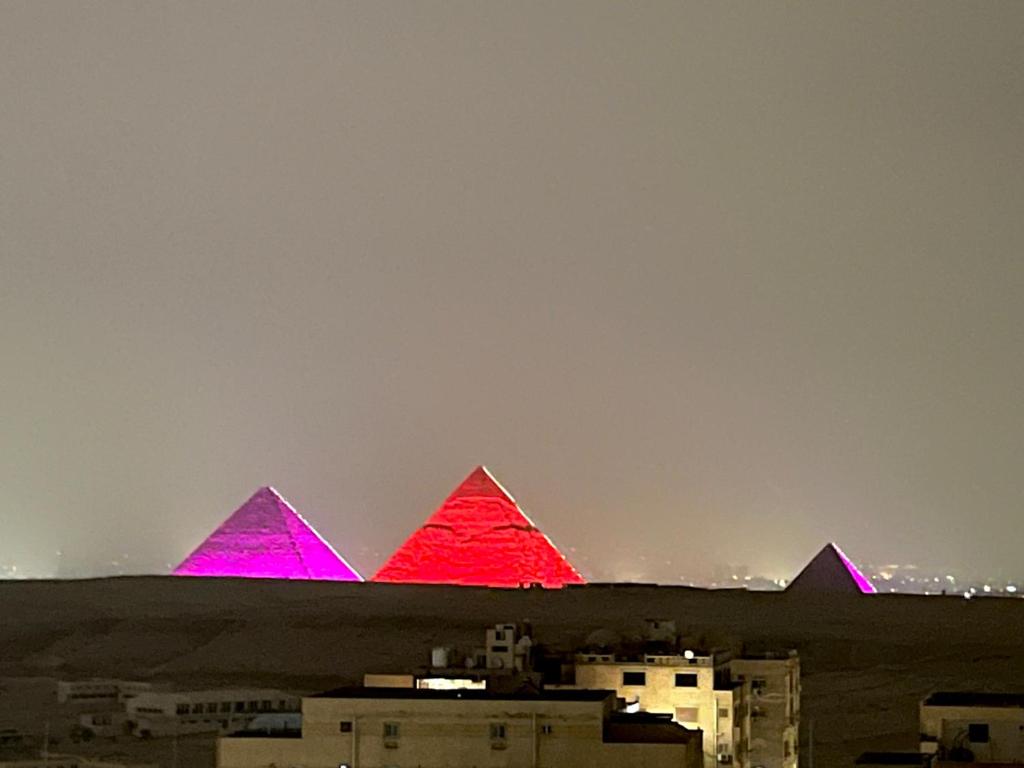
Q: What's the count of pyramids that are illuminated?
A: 3